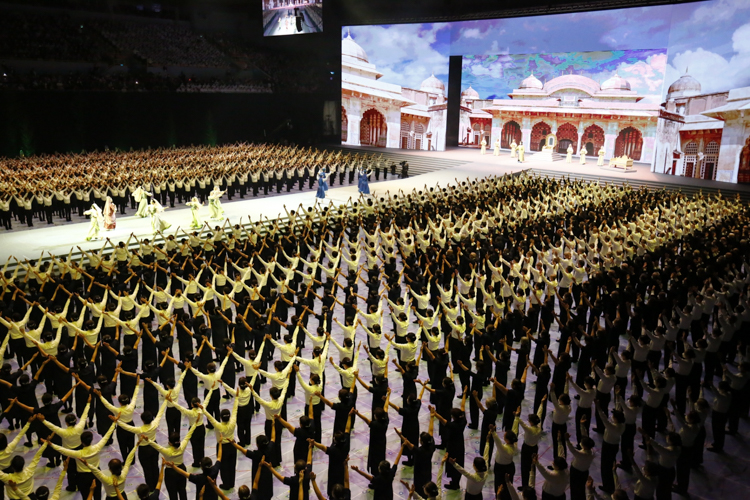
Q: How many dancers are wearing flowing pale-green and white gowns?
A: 6